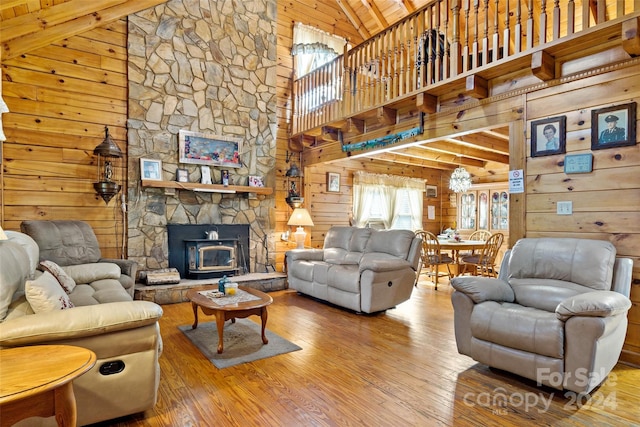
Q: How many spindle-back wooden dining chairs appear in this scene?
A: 3